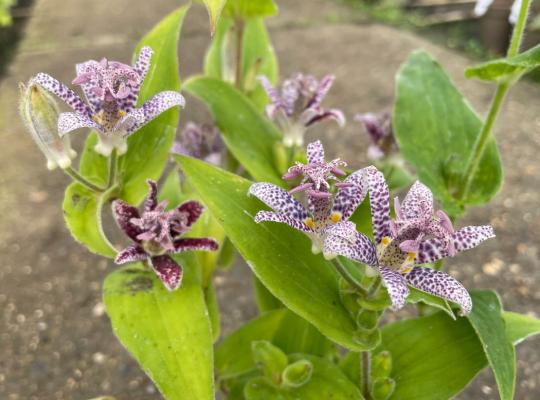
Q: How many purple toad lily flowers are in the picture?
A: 7